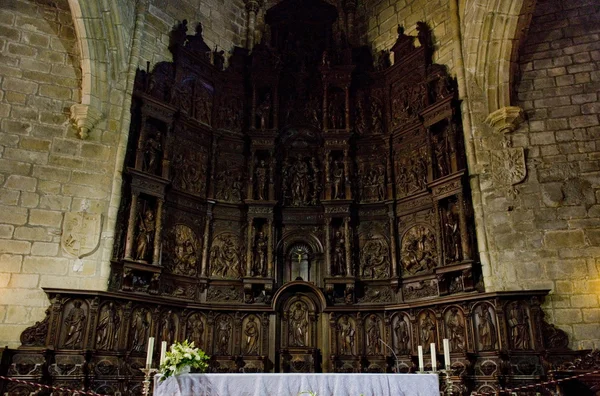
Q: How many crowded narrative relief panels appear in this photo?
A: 12